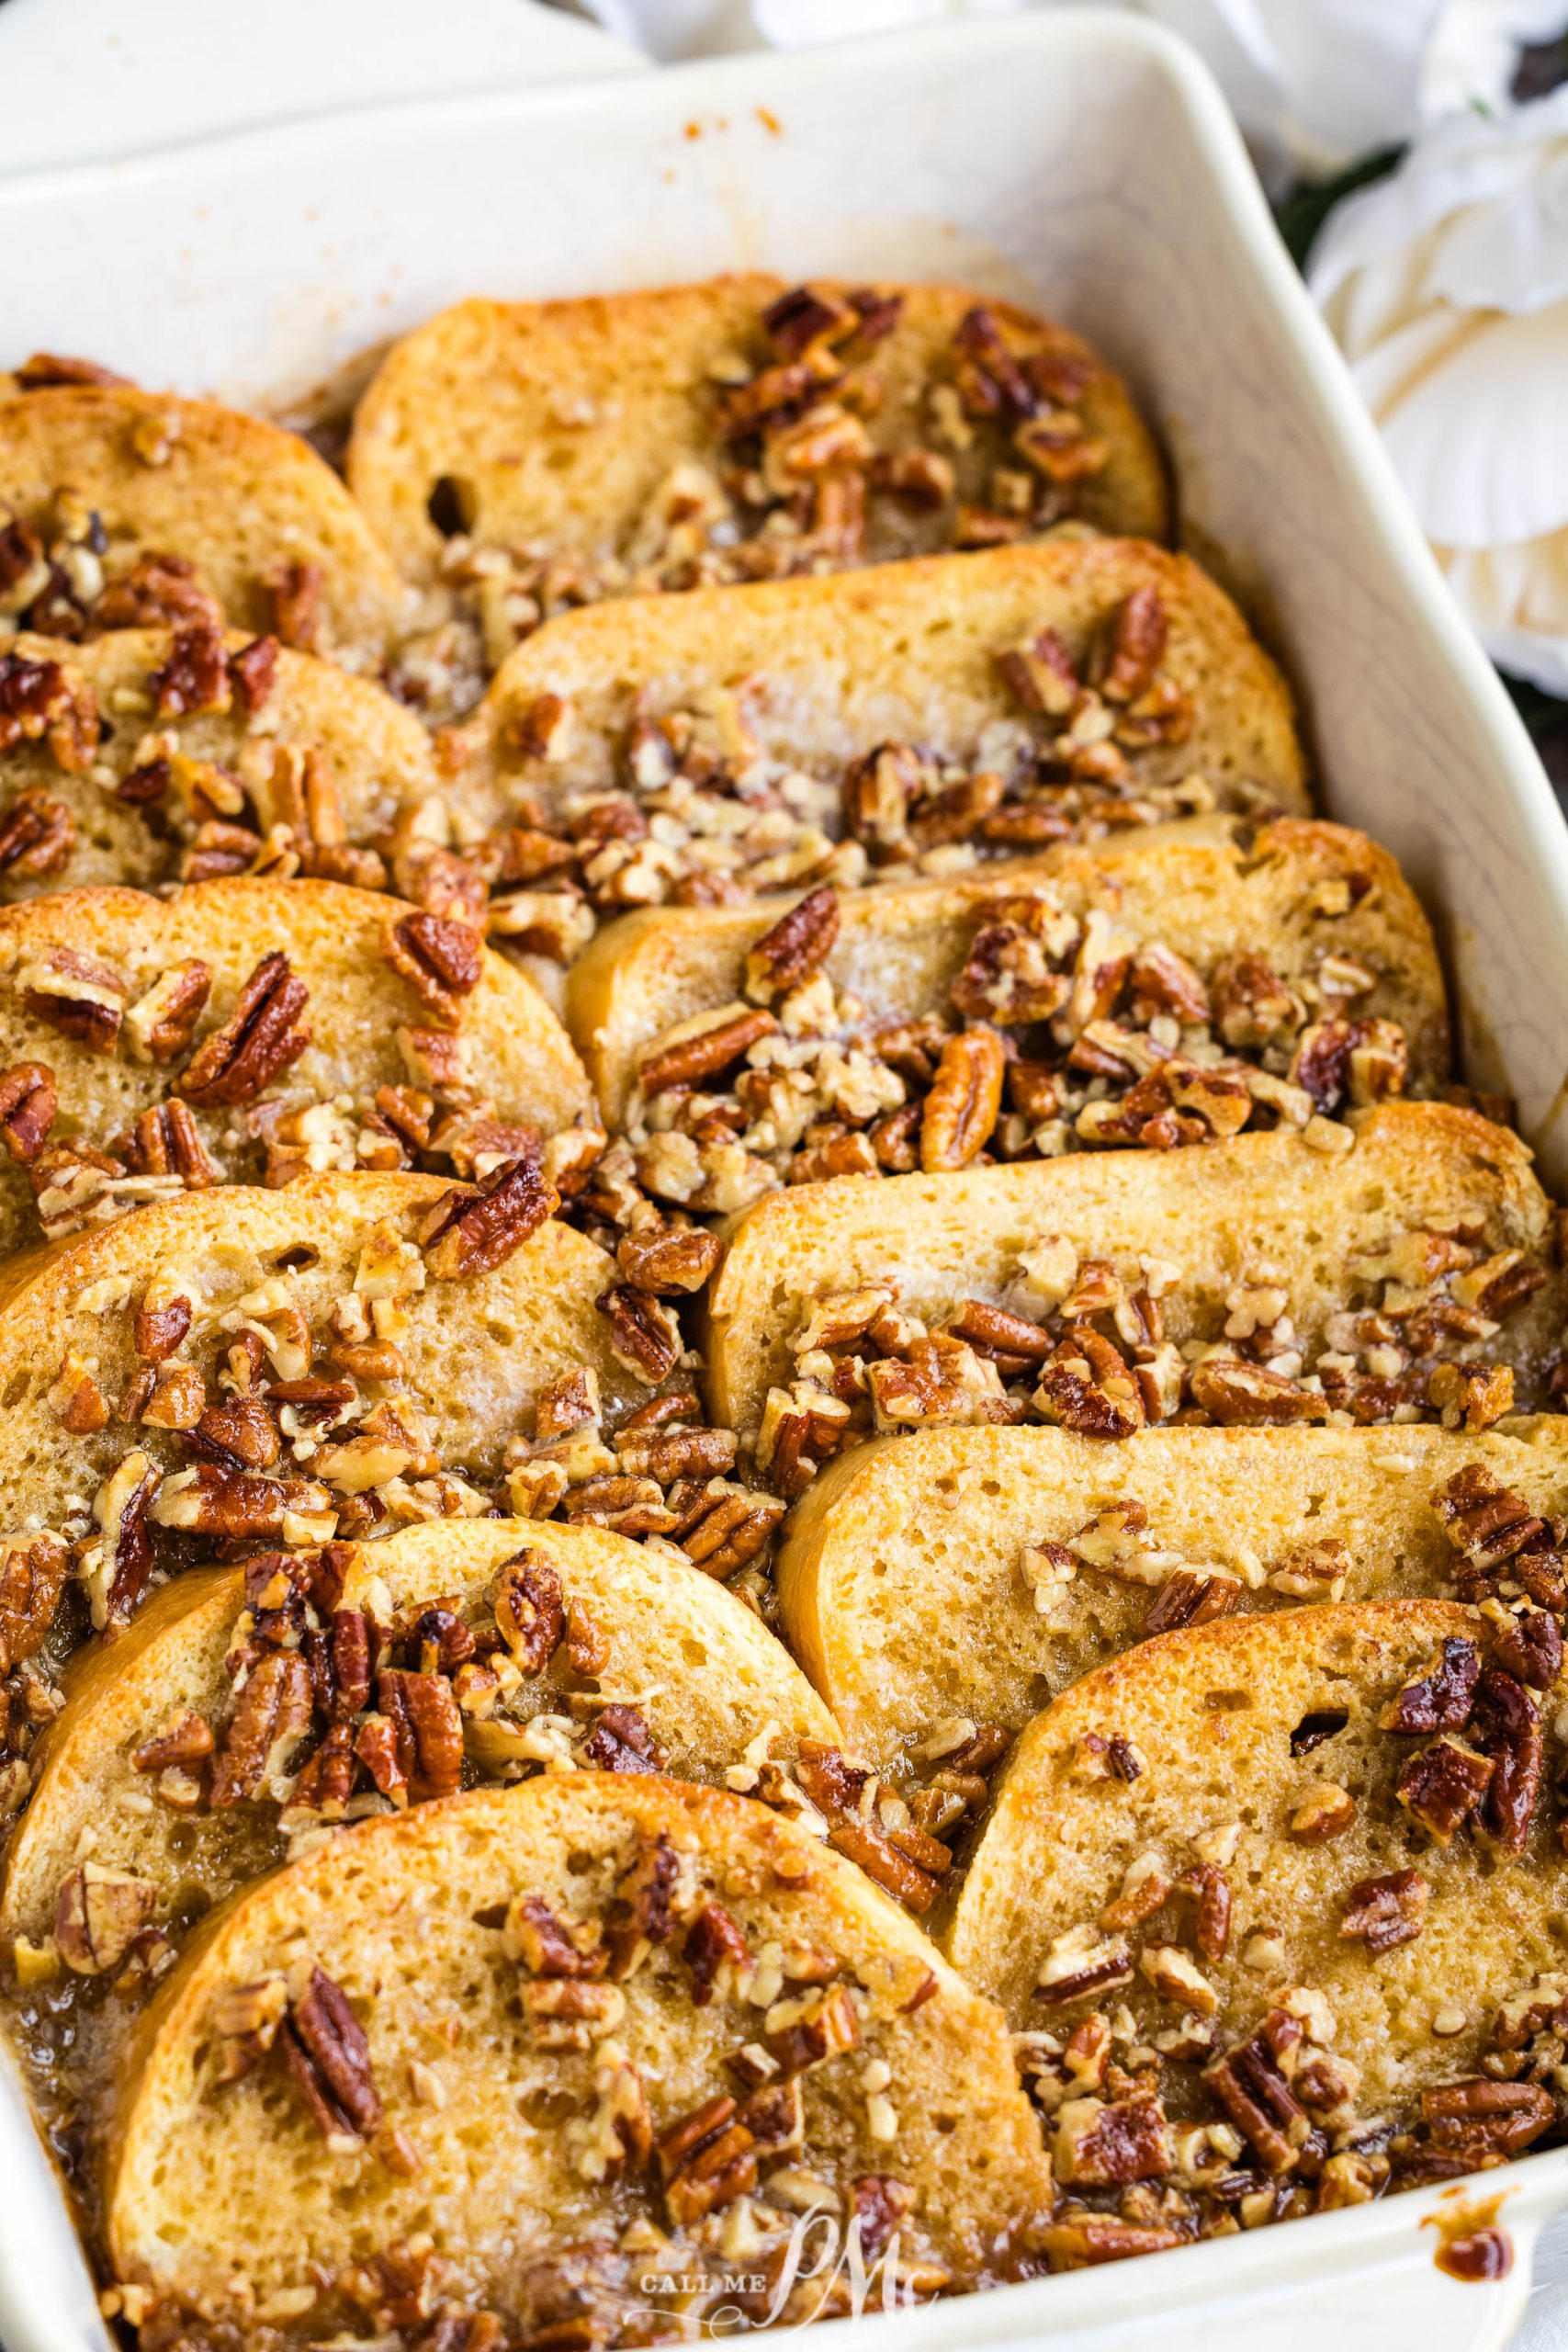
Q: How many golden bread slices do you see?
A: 12